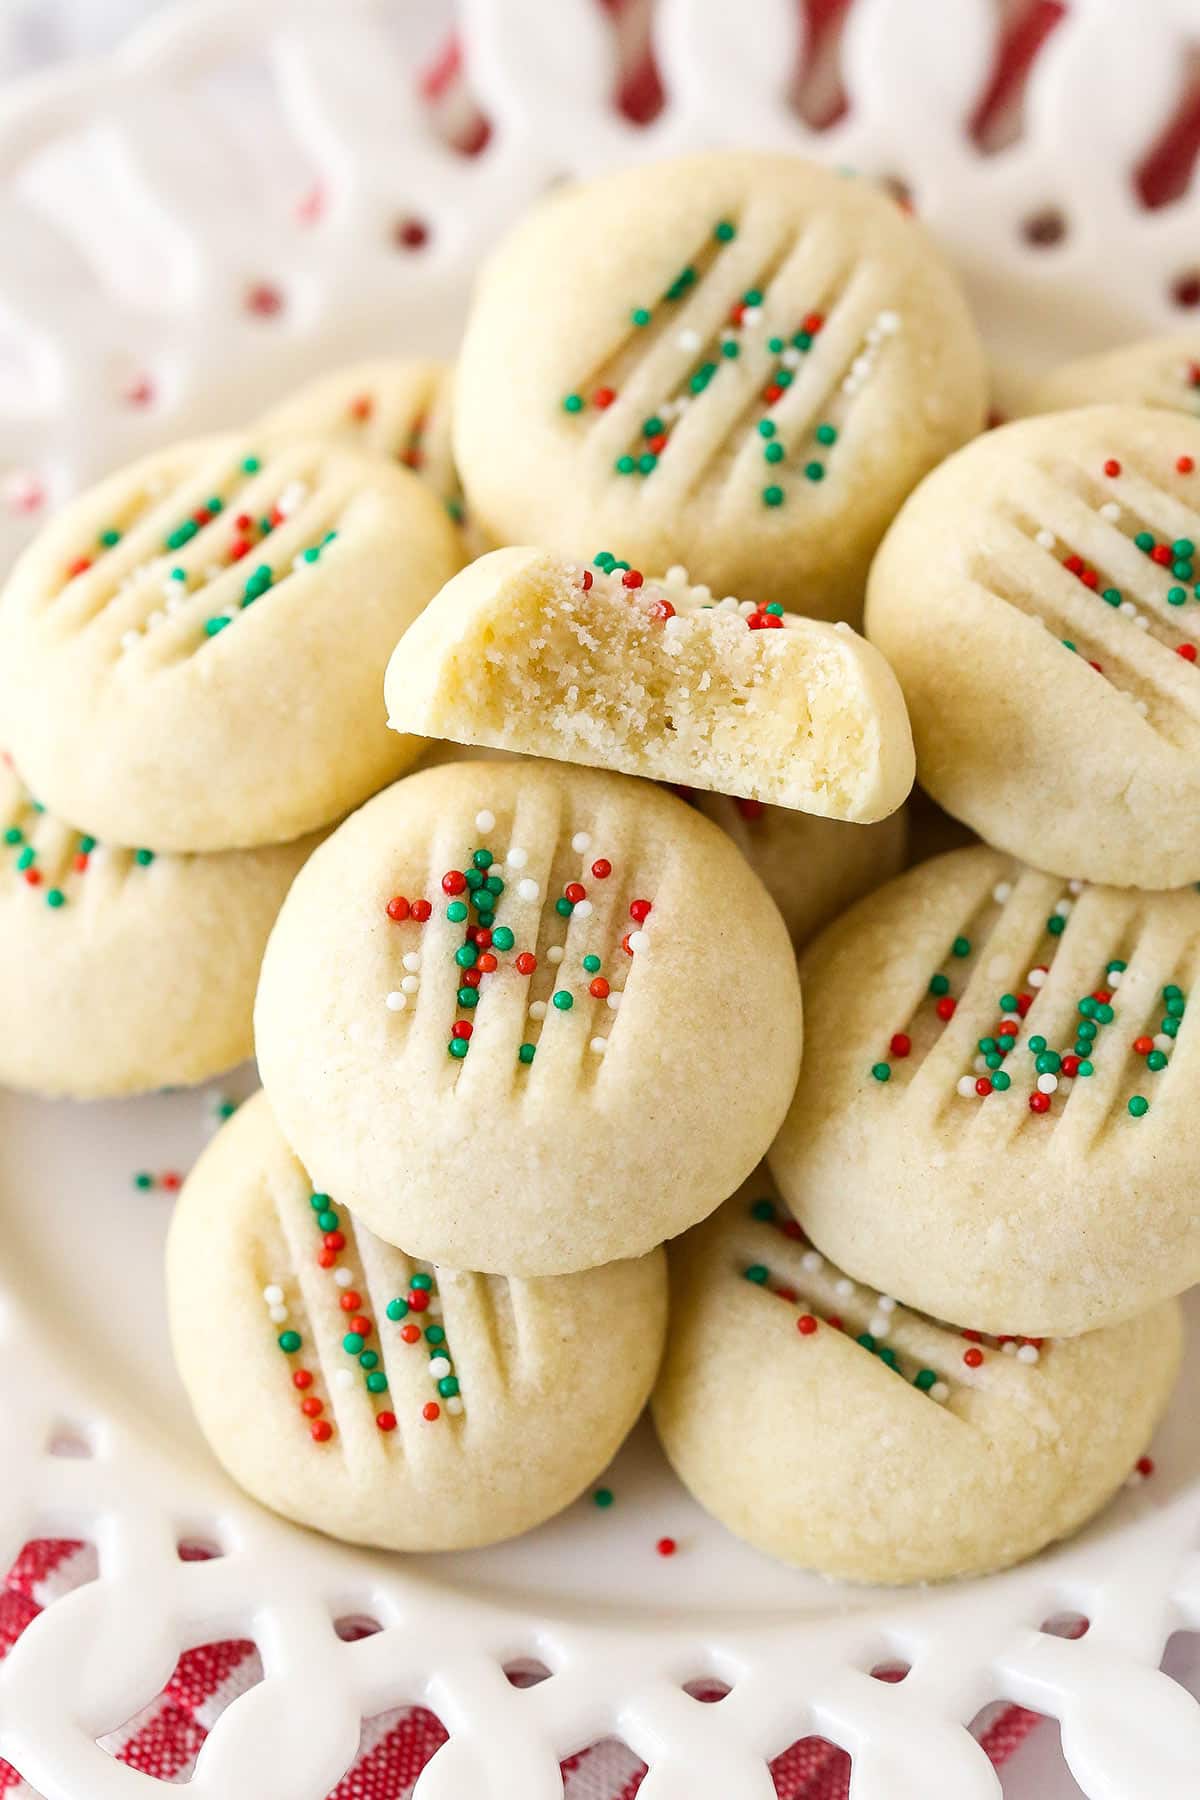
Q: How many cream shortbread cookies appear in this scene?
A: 12